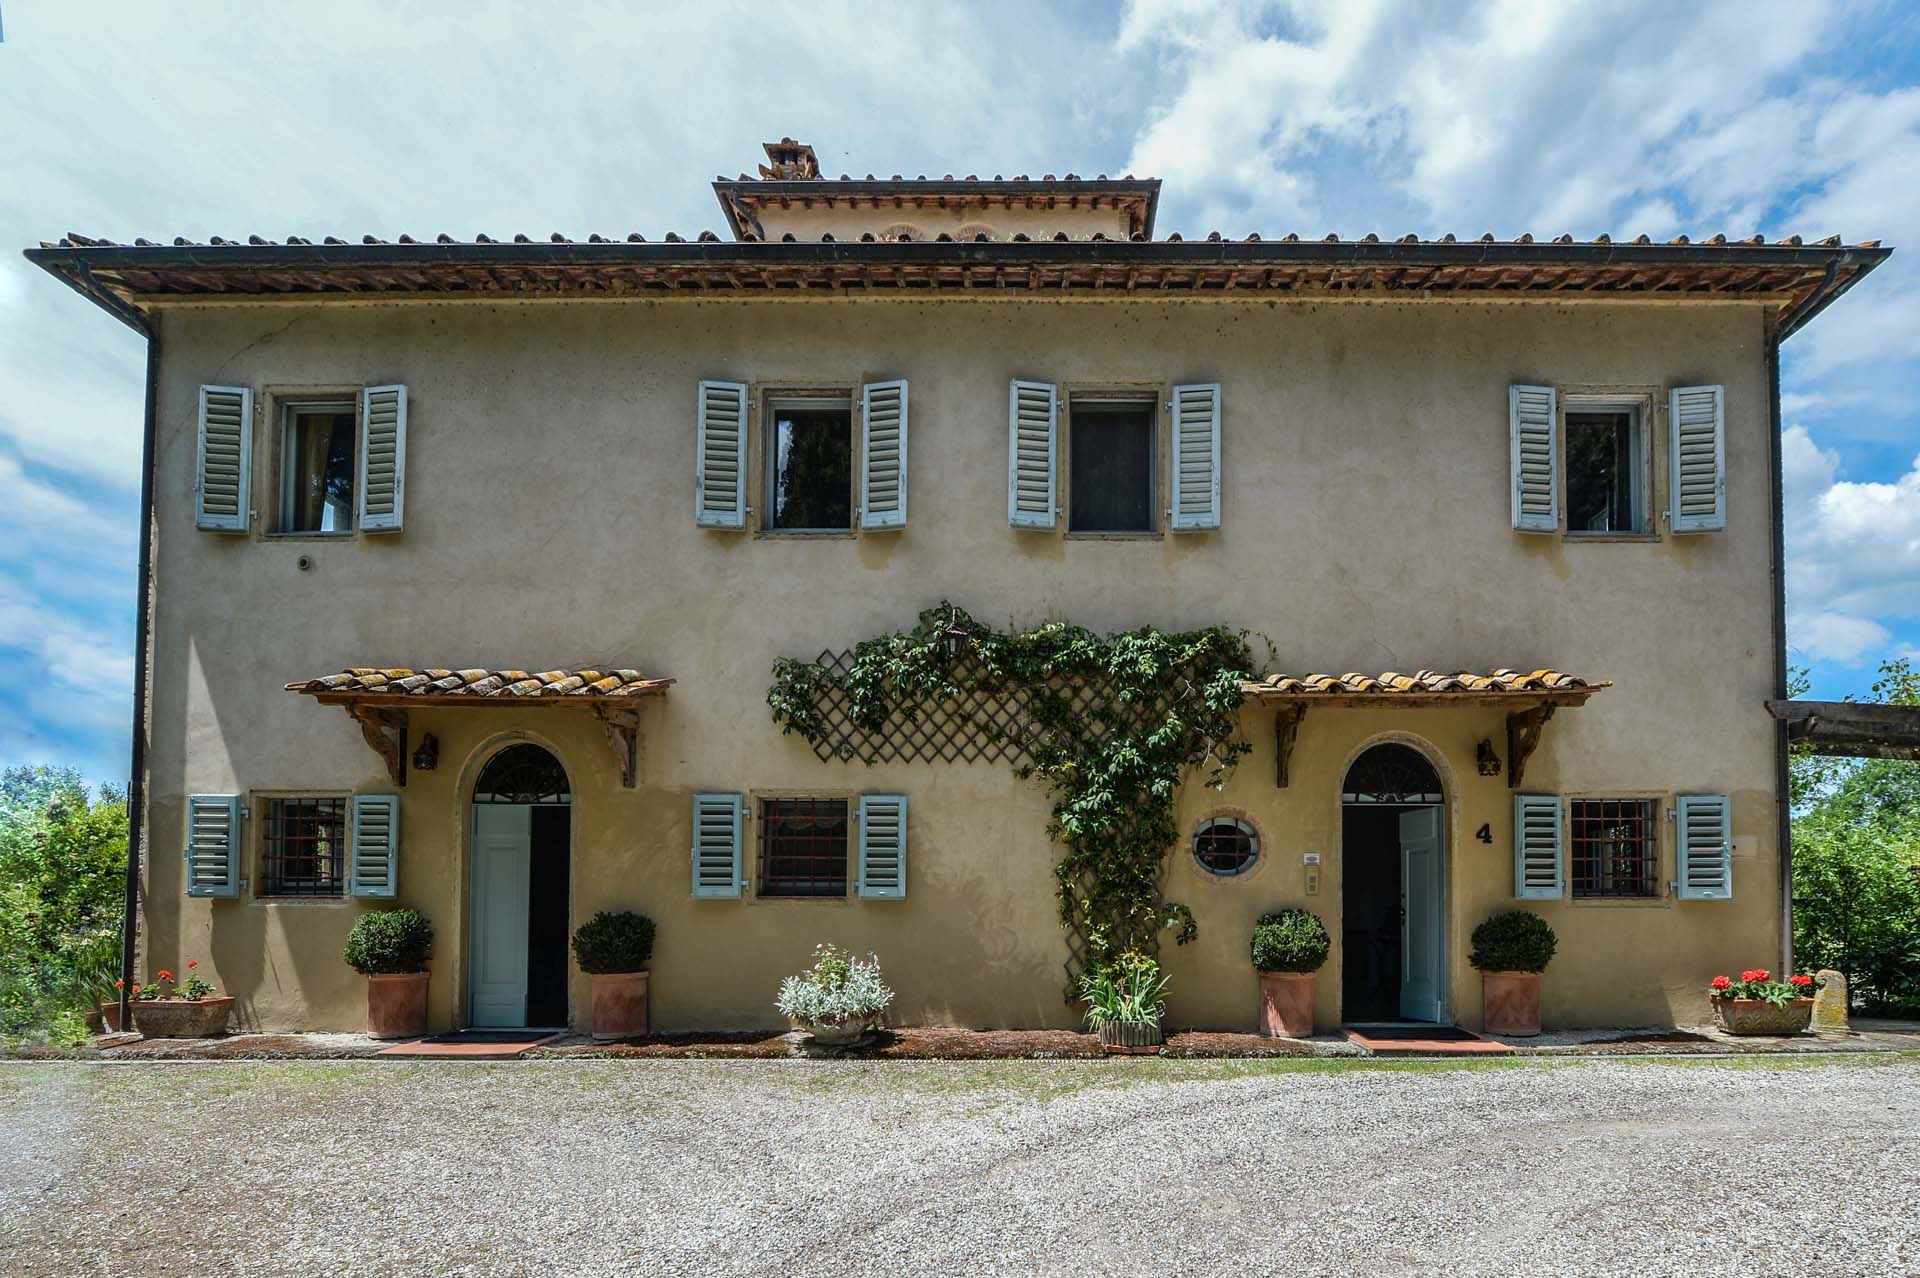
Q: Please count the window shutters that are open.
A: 14